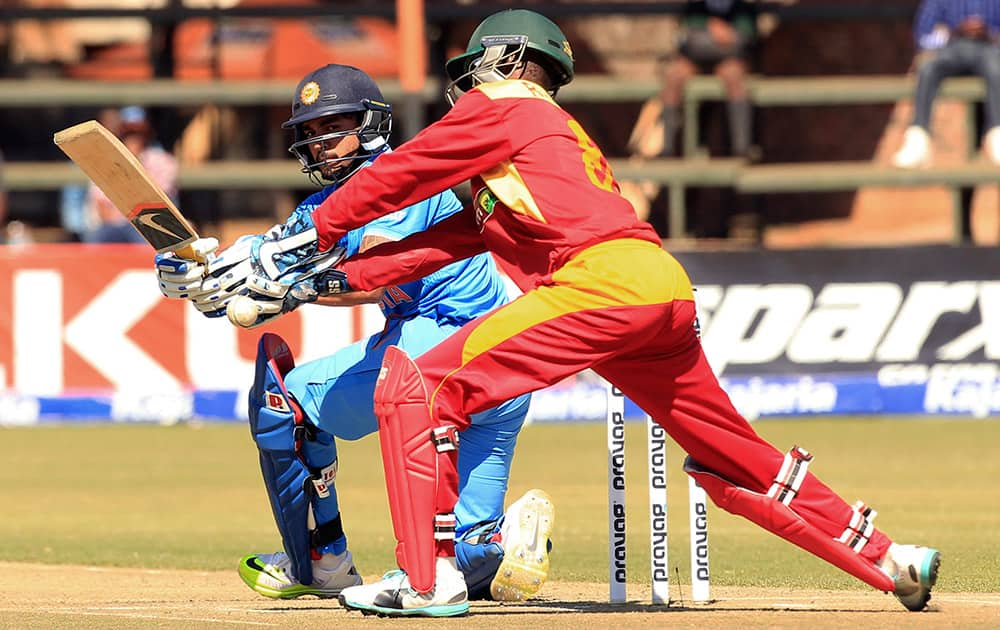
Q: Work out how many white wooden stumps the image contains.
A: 3